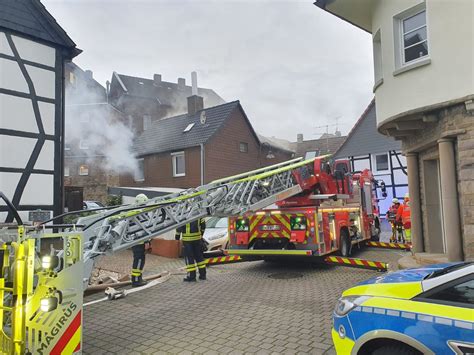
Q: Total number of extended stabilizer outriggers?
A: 3